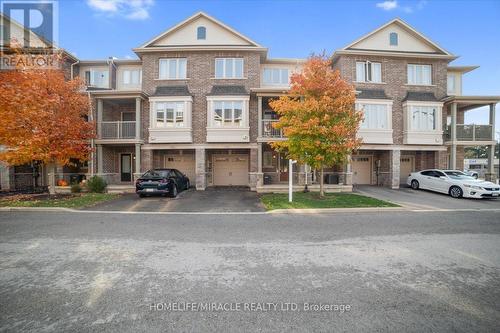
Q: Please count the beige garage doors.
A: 4